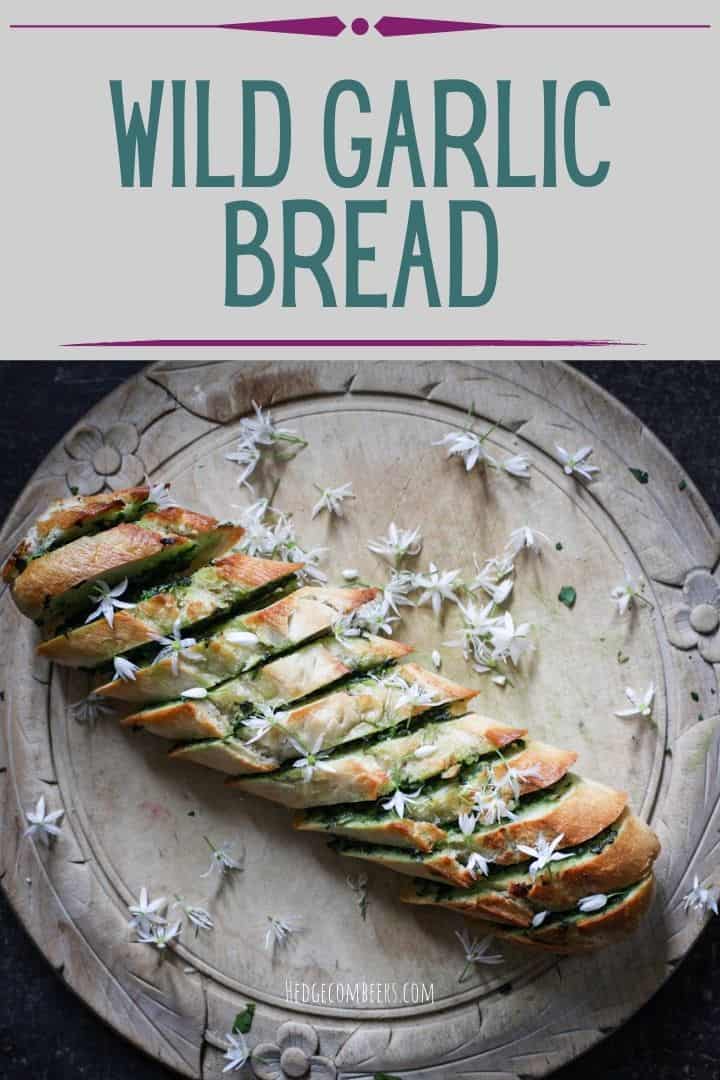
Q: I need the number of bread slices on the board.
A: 11